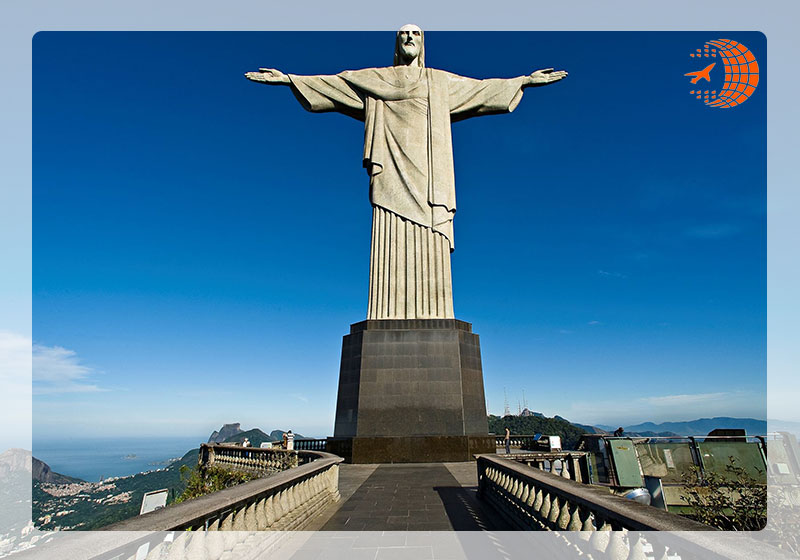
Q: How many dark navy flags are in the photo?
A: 0